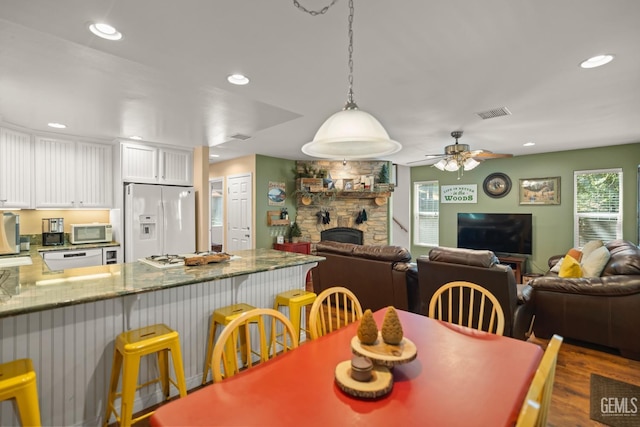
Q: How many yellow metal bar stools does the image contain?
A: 4